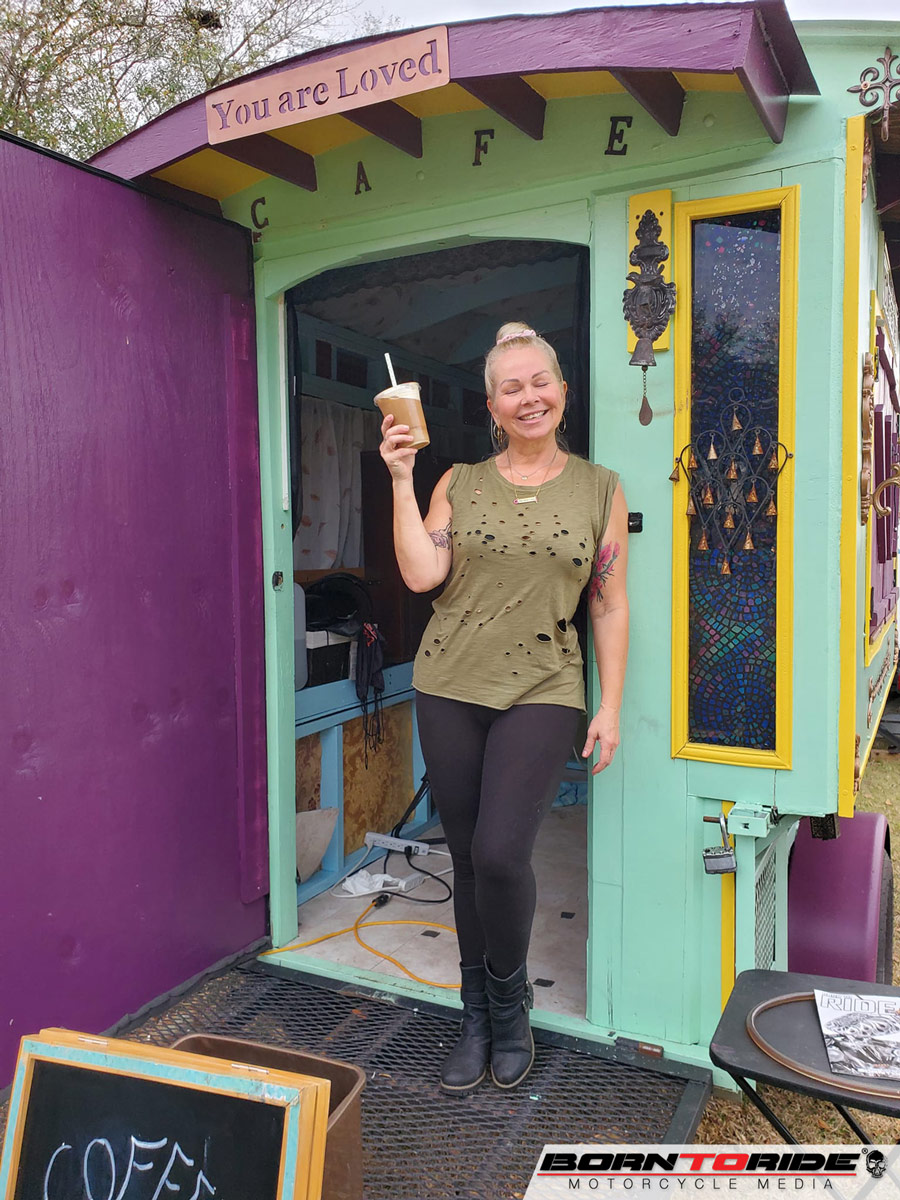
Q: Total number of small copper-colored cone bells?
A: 15